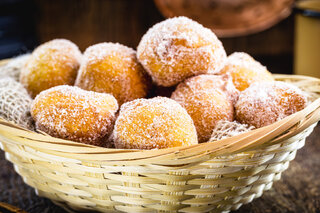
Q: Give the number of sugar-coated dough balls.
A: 8